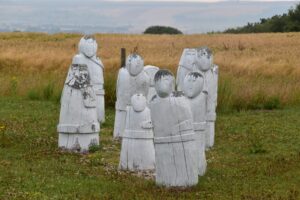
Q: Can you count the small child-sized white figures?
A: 1